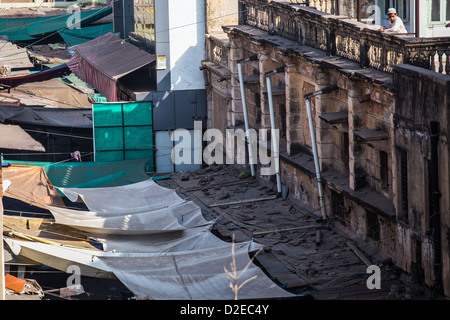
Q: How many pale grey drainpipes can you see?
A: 3